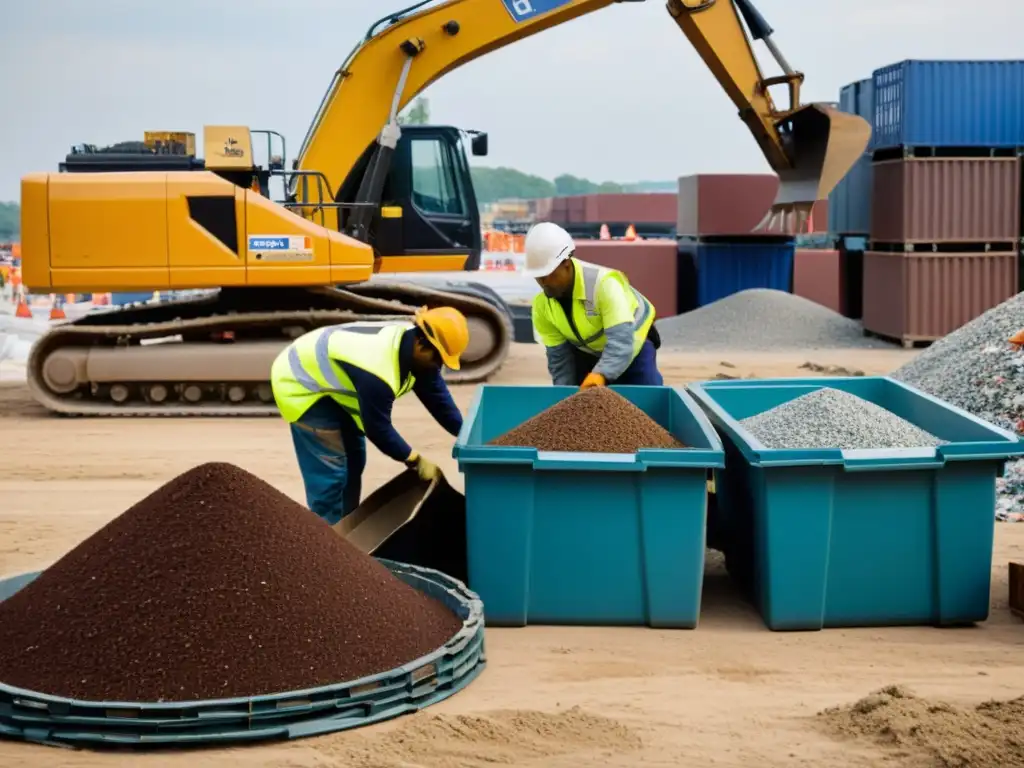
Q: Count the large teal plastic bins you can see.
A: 2